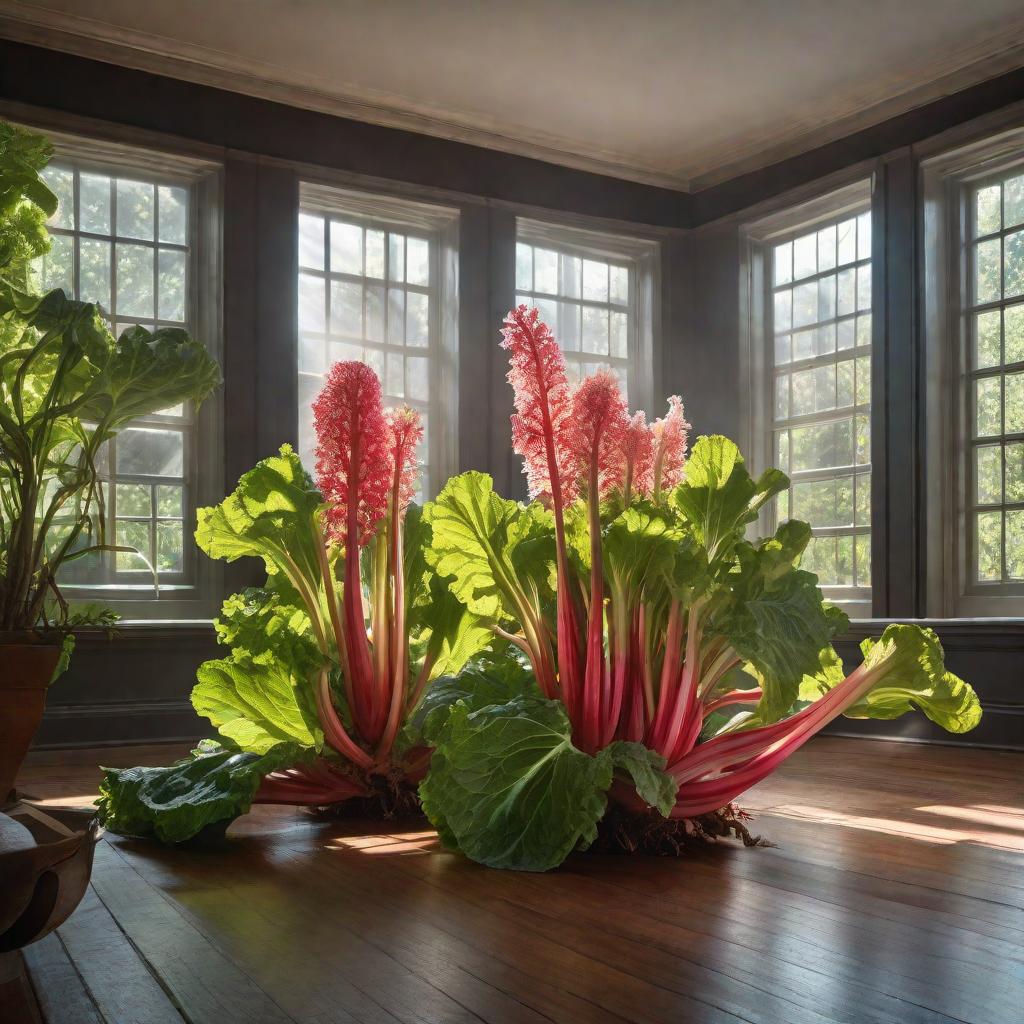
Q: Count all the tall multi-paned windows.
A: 5